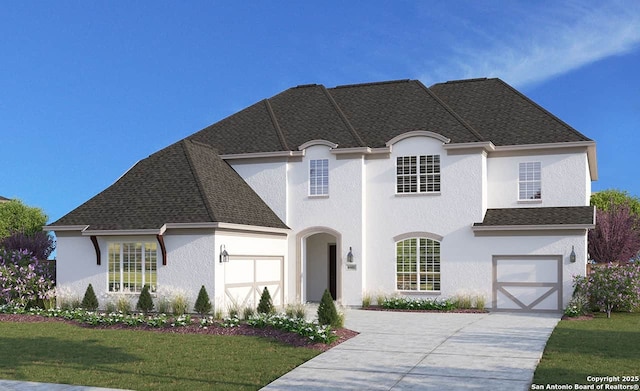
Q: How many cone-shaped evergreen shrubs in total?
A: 5